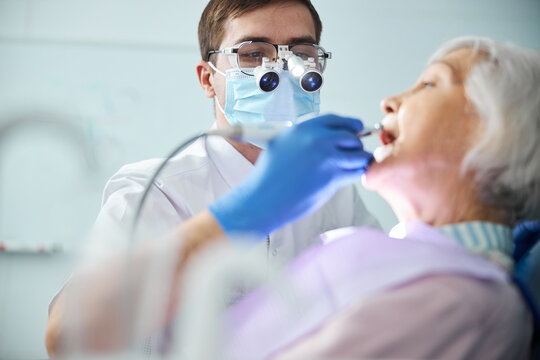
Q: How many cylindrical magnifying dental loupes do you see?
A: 2